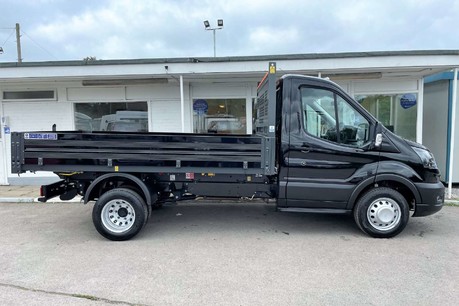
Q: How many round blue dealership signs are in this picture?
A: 2